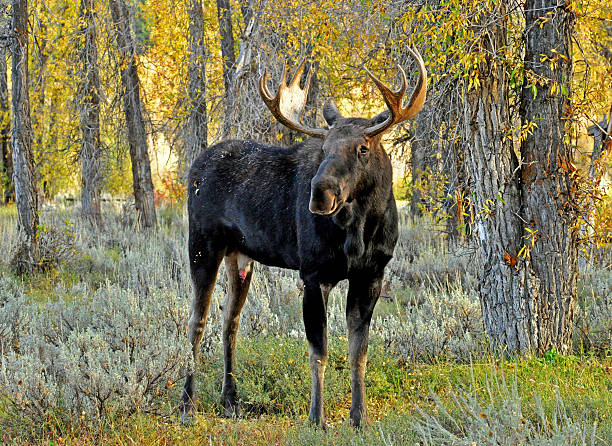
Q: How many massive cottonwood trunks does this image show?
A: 2